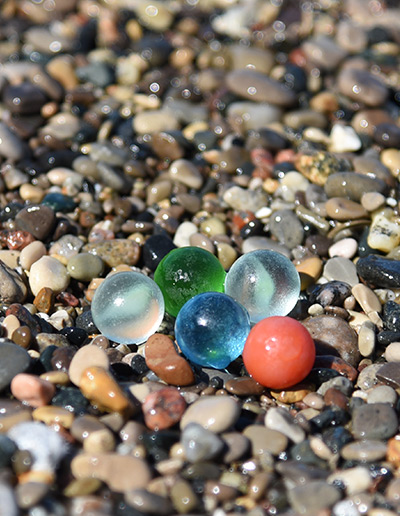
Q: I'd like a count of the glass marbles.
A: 5